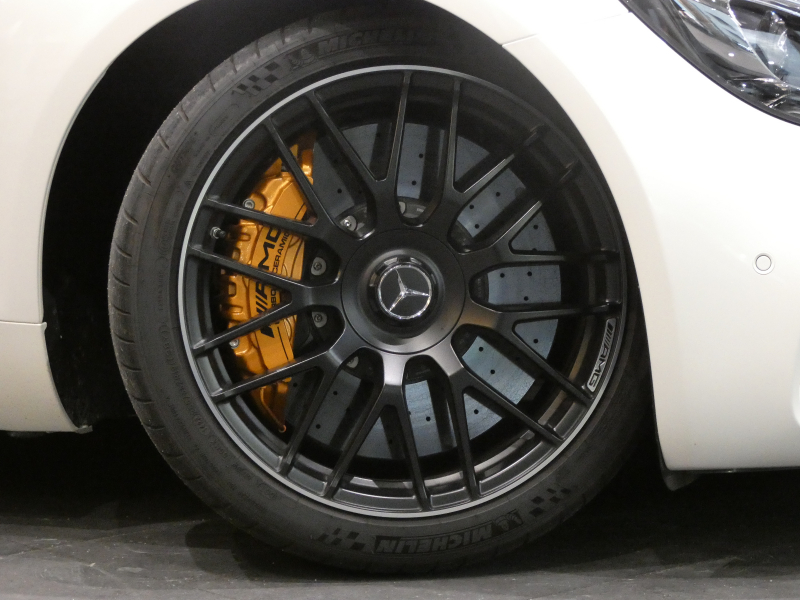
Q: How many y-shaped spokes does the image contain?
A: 9